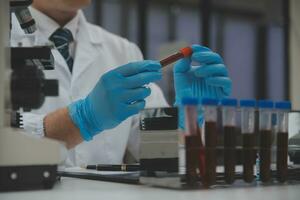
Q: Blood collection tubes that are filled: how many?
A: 7